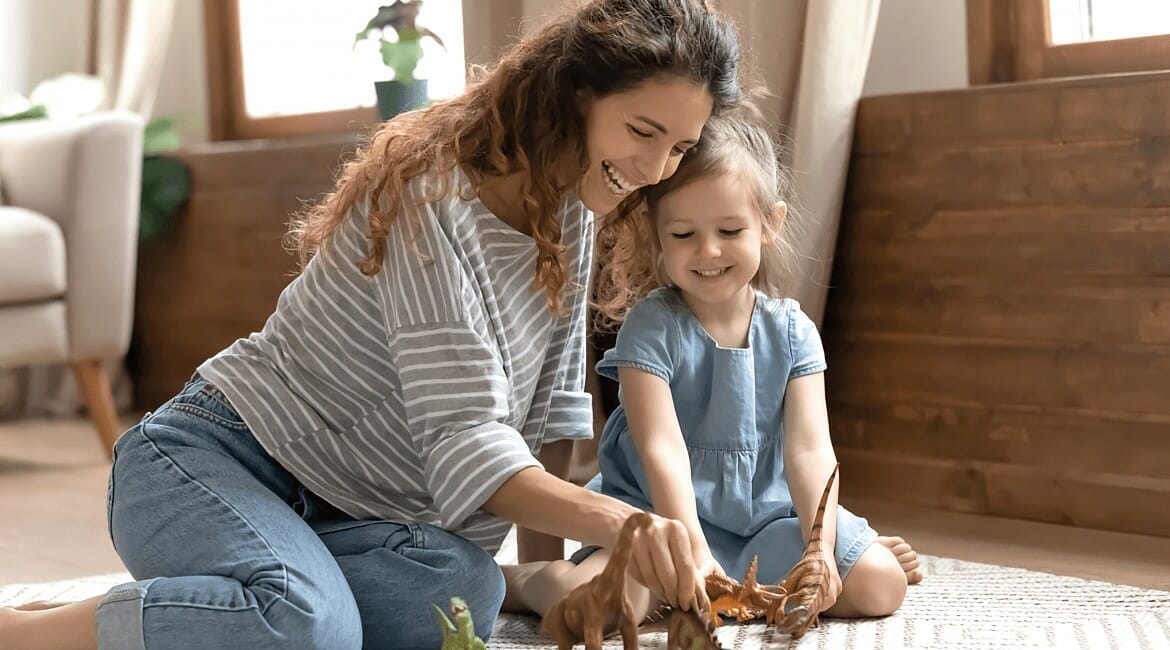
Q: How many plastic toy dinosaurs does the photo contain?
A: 5